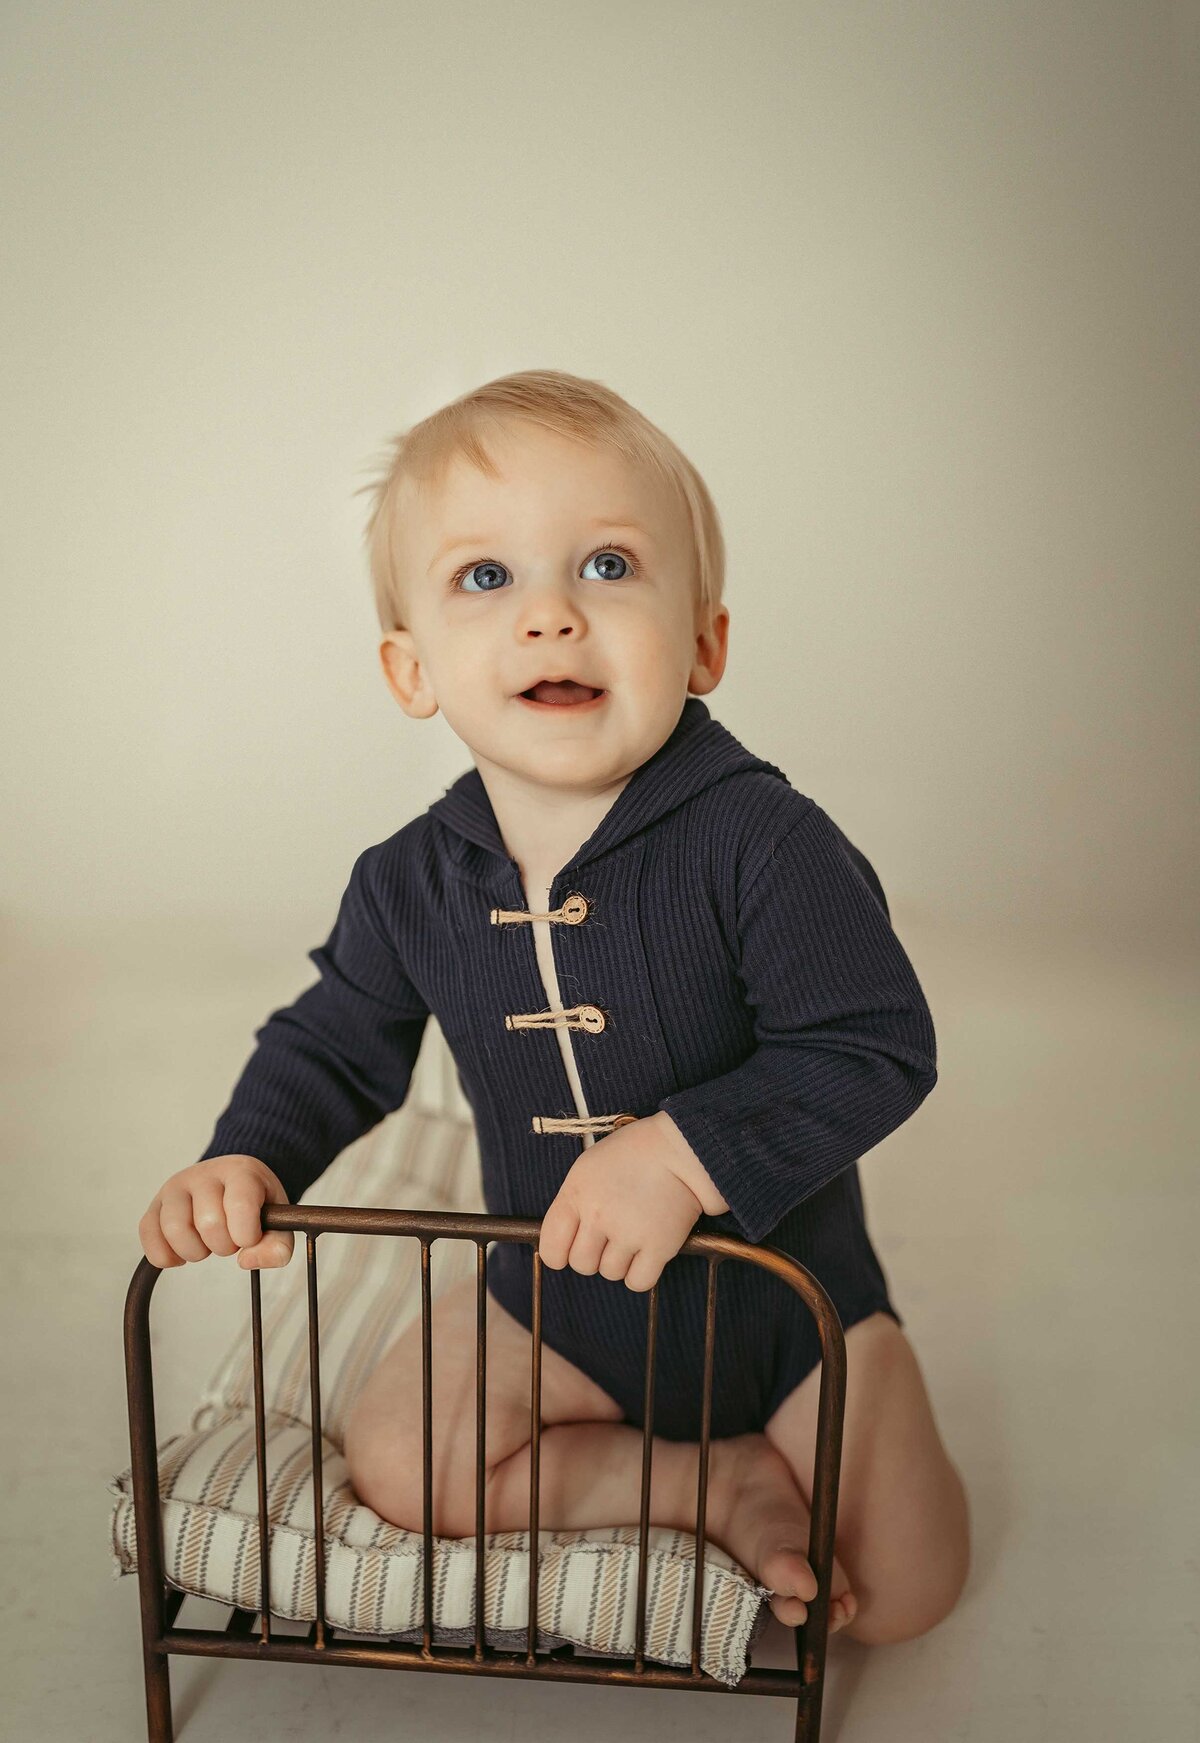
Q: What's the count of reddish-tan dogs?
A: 0